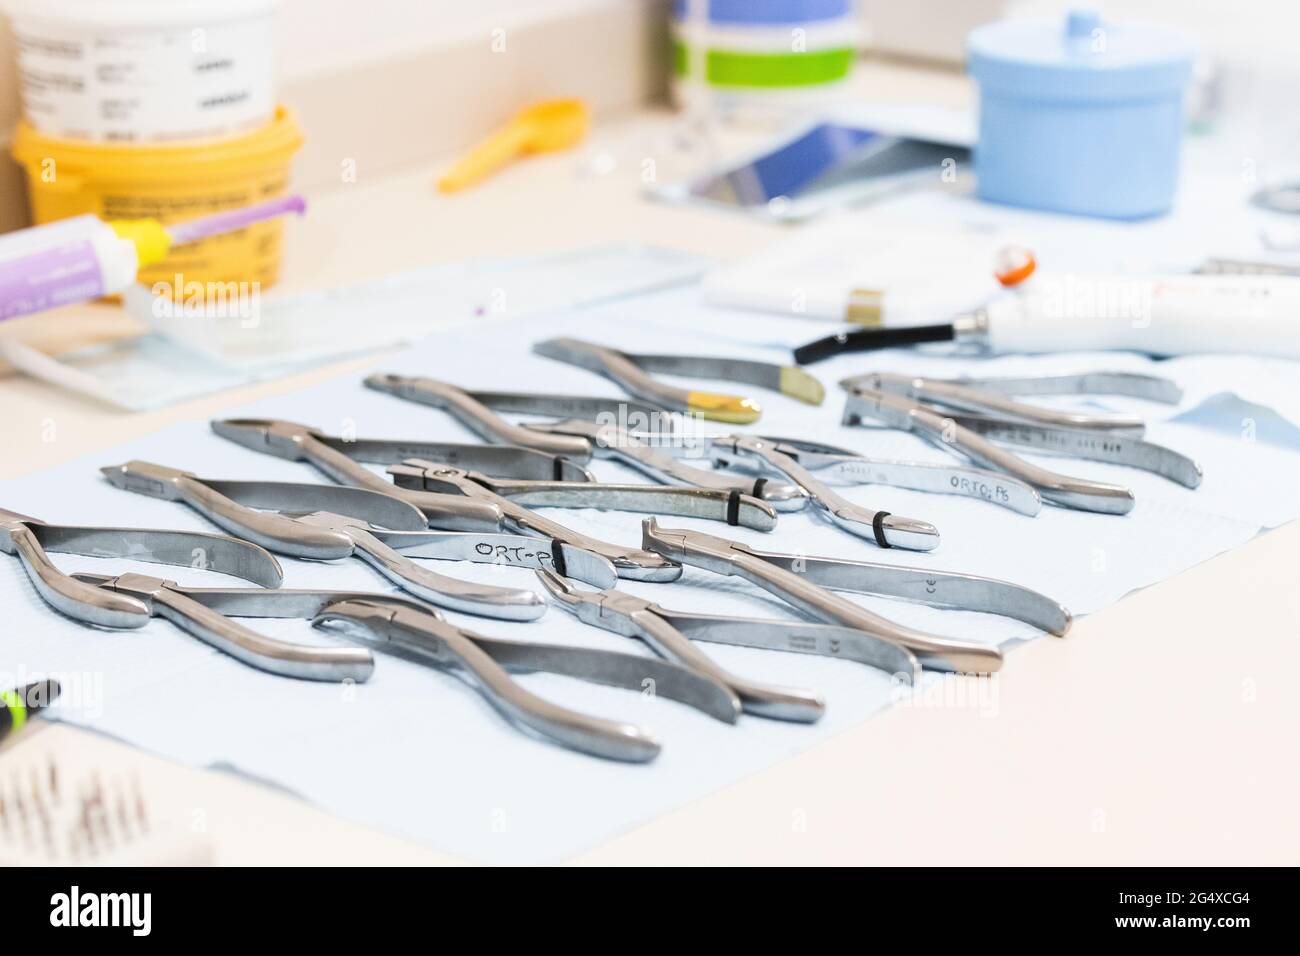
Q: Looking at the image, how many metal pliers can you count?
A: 15